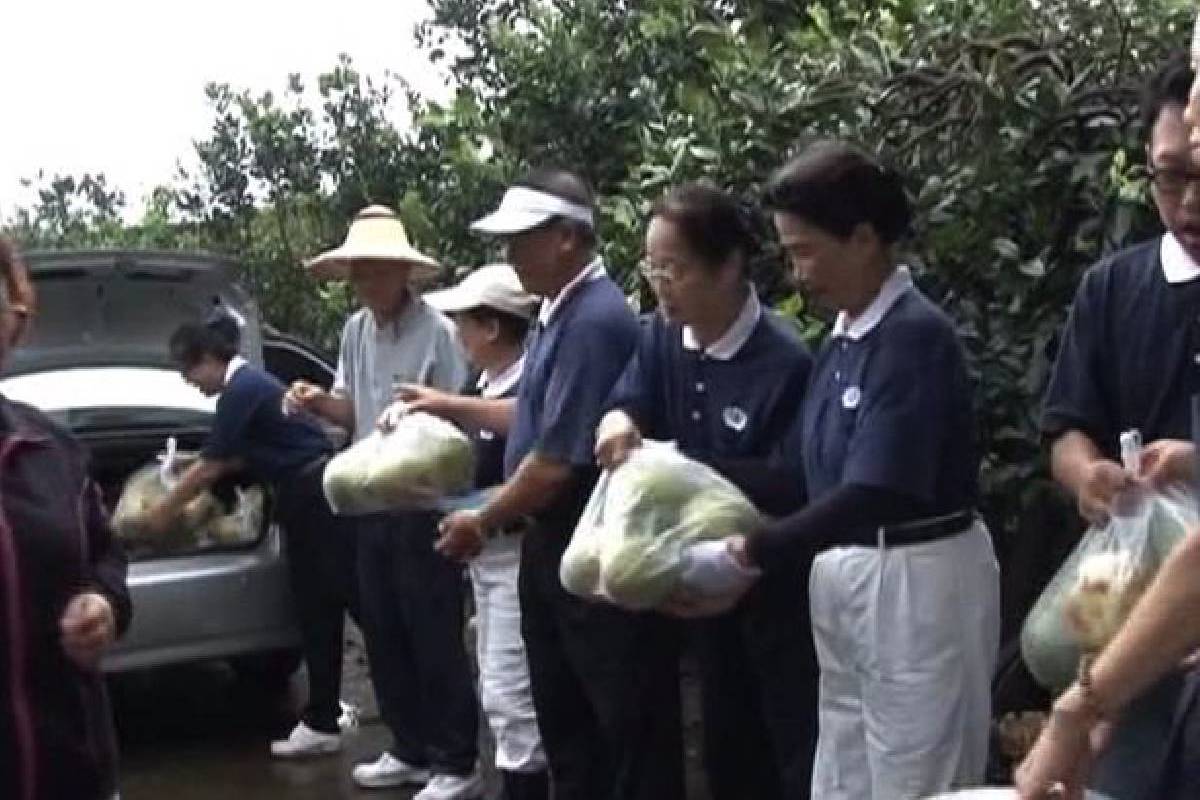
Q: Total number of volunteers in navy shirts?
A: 6